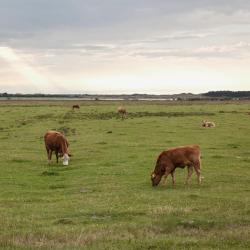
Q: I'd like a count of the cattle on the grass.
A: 5